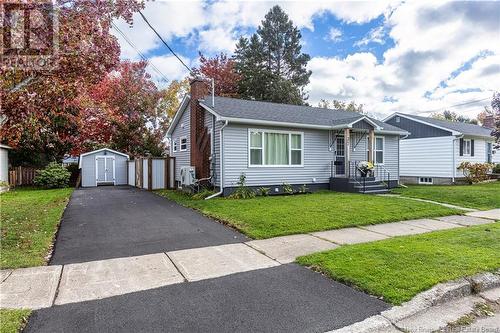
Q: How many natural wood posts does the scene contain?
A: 2